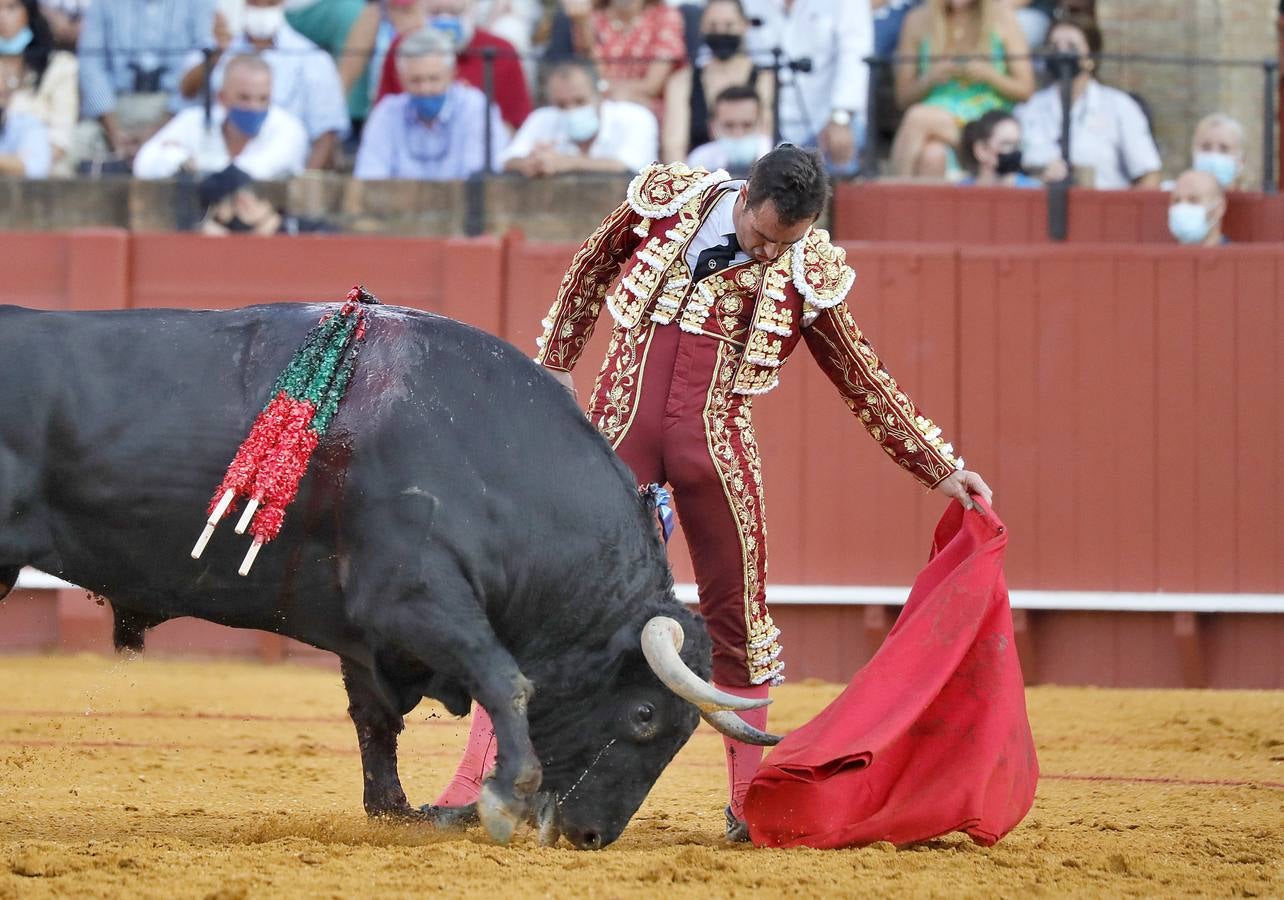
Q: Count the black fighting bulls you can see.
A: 1